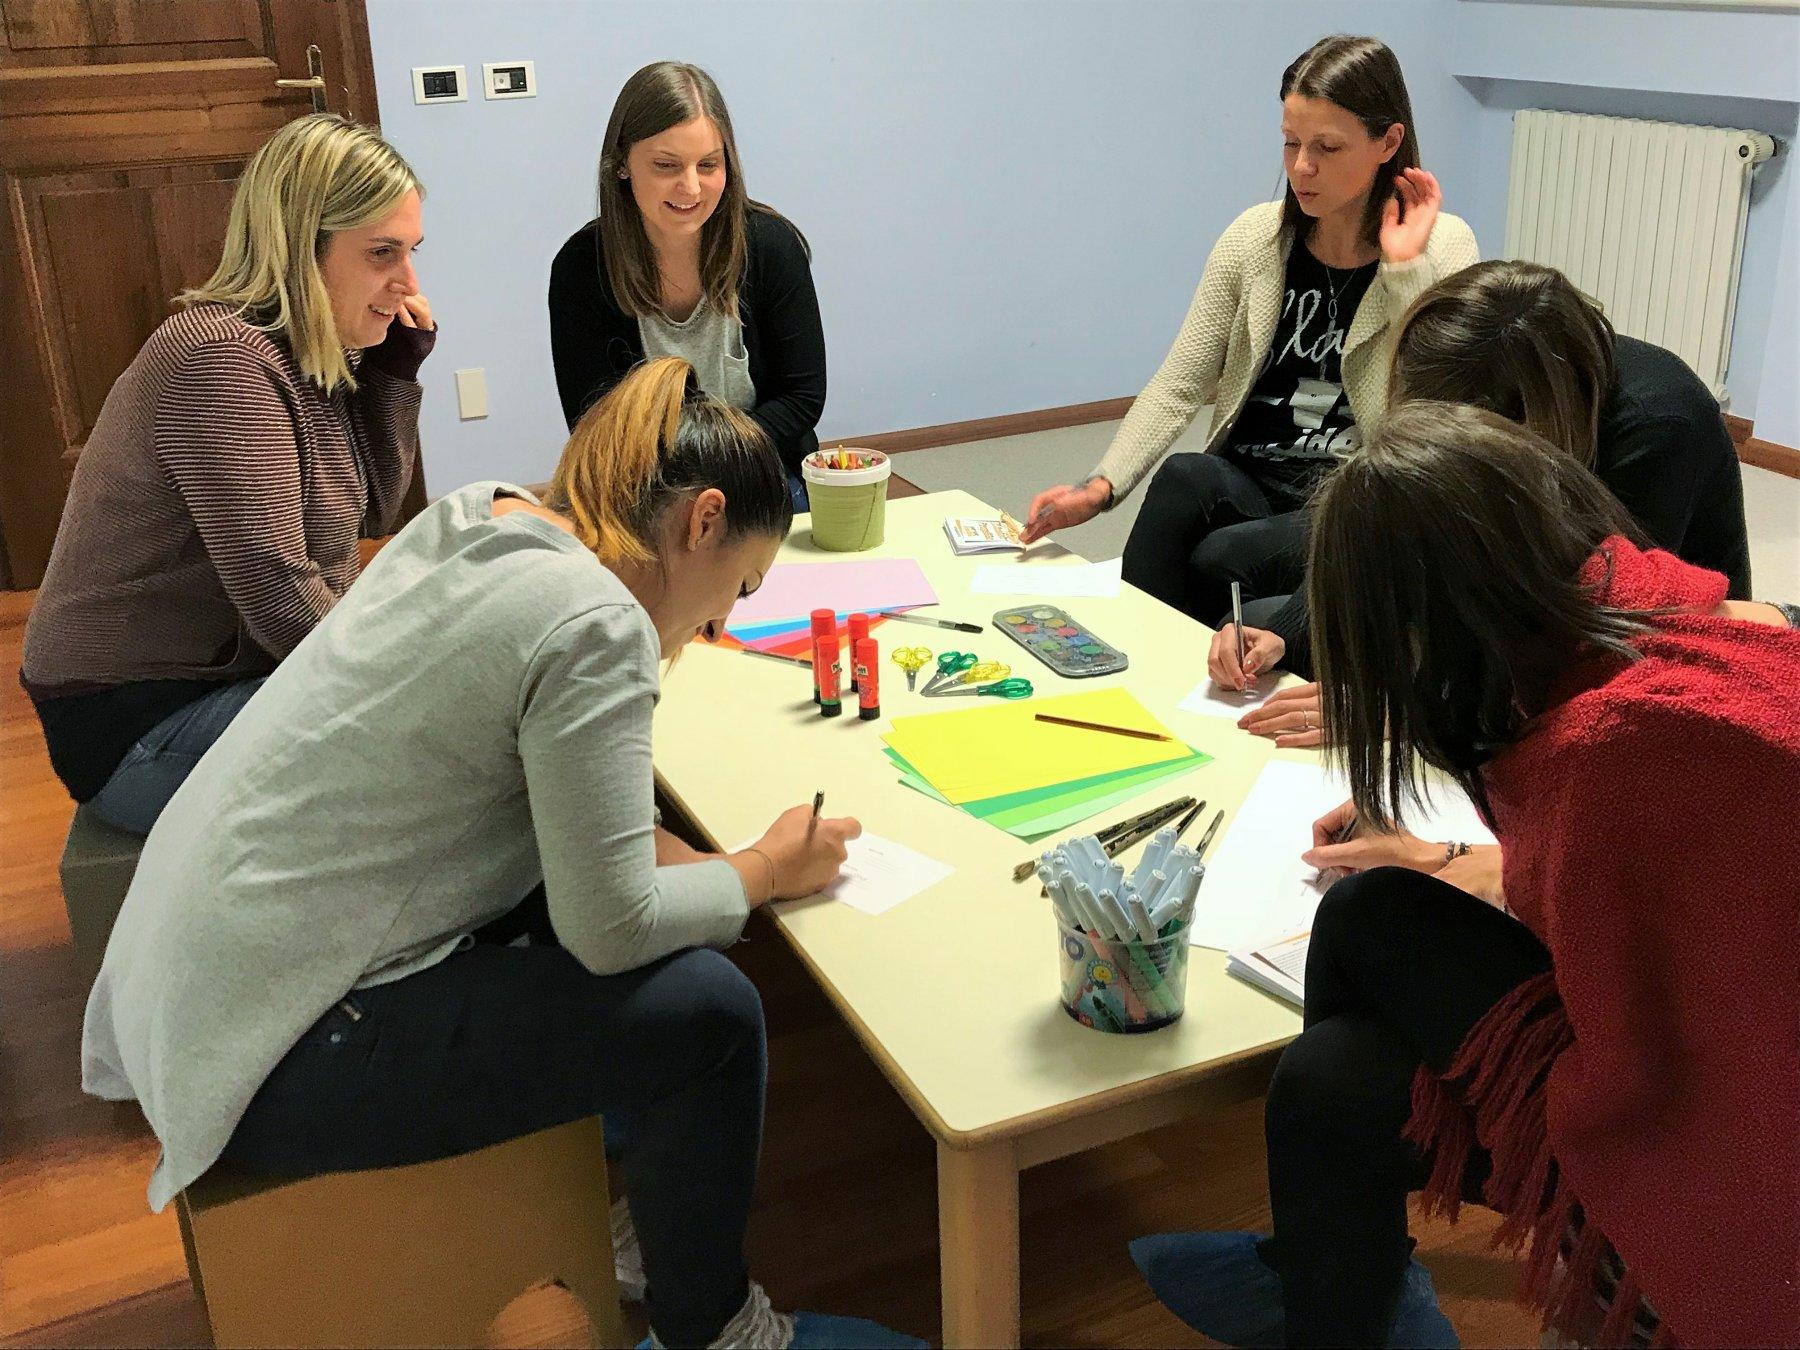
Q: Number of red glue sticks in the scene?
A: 4